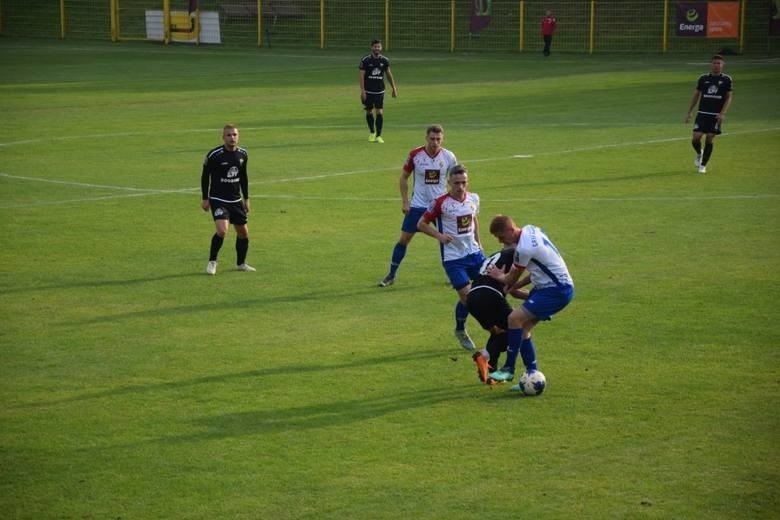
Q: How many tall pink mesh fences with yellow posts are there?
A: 0